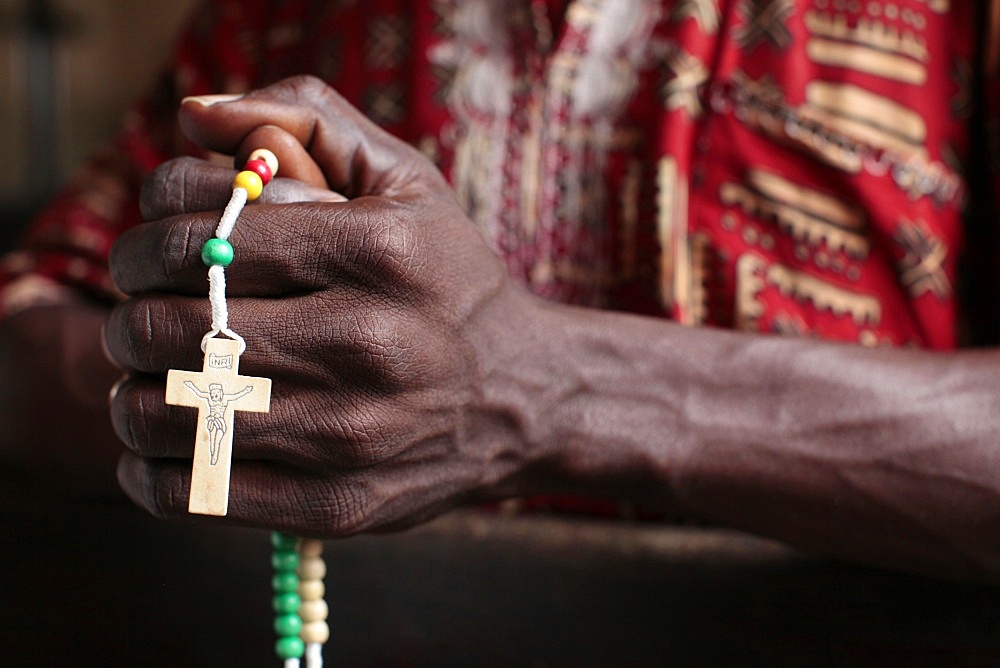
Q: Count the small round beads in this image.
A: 15